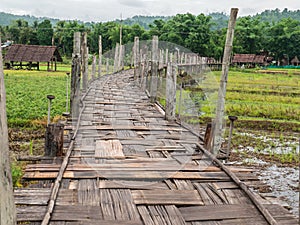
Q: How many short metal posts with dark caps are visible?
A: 3